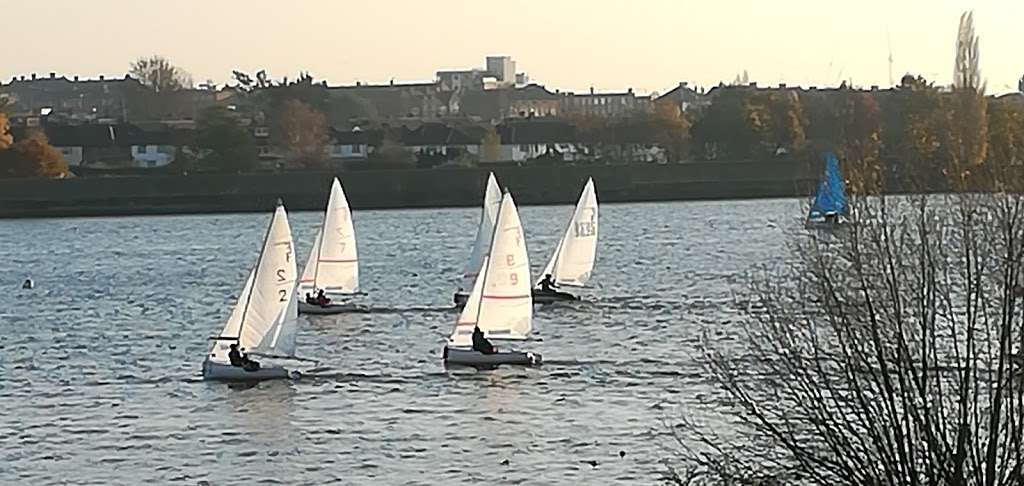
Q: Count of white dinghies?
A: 5